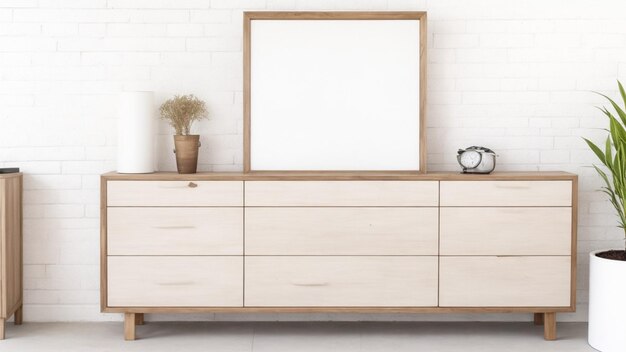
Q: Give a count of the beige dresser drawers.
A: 9